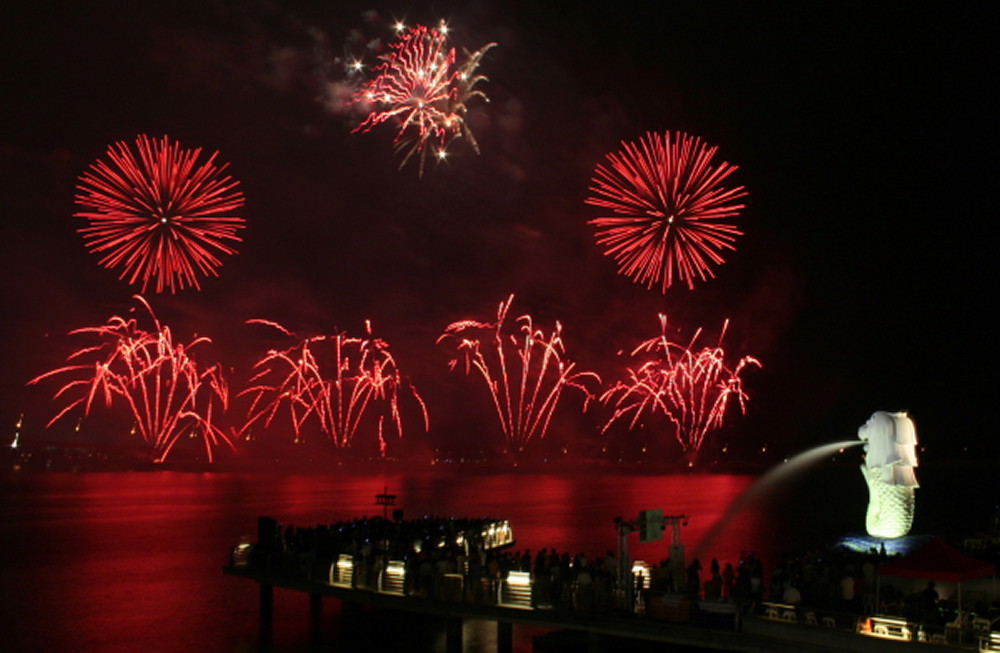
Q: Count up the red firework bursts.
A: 7